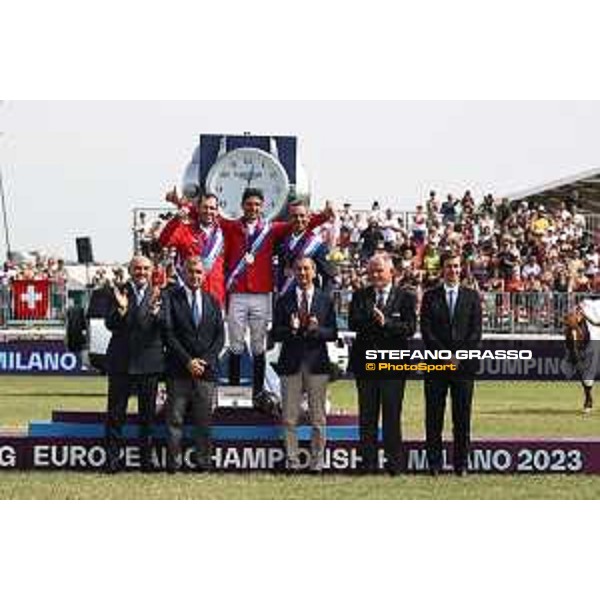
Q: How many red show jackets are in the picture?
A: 2